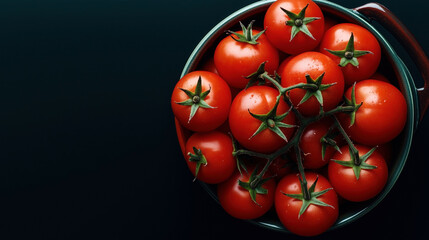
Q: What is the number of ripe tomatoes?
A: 12